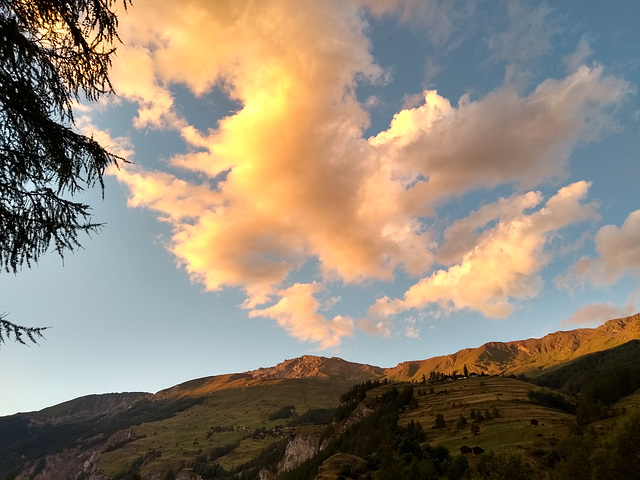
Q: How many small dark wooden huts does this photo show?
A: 3